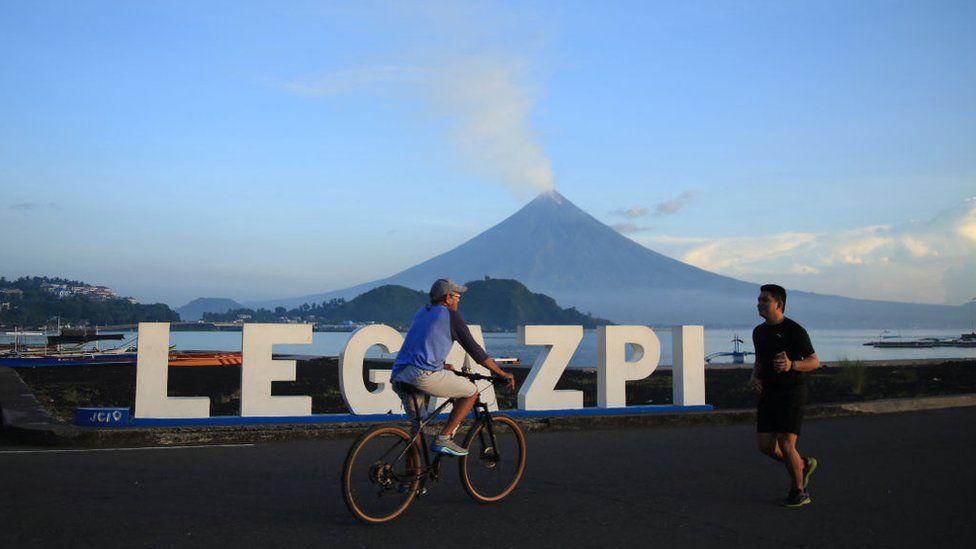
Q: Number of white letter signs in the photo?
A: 7